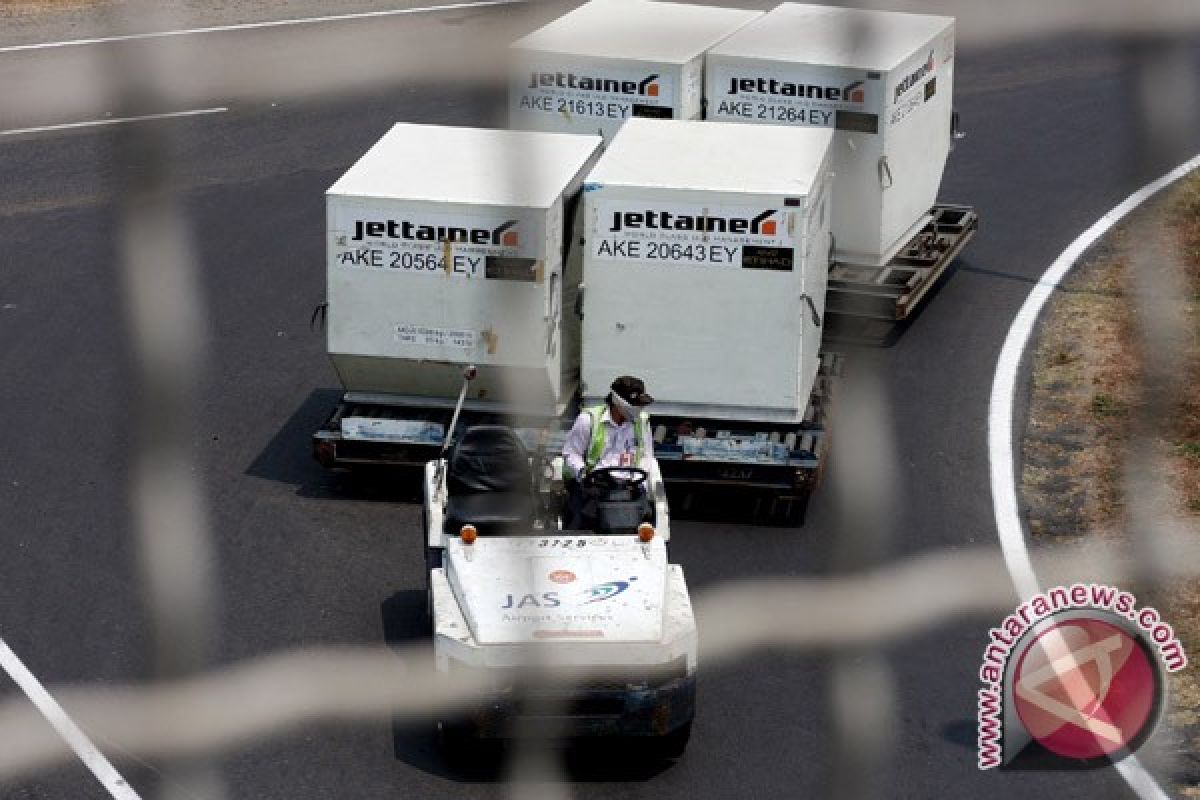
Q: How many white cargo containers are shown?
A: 4